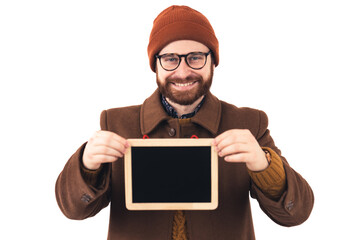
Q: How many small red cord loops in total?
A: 2